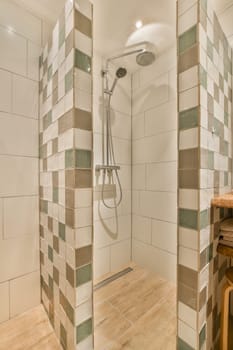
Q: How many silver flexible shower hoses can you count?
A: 1